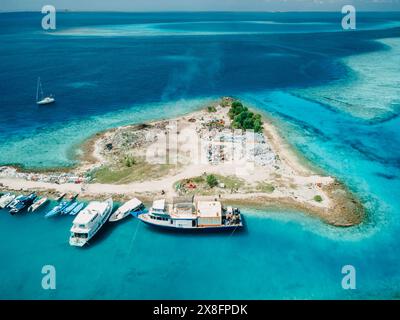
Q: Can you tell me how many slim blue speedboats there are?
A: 3